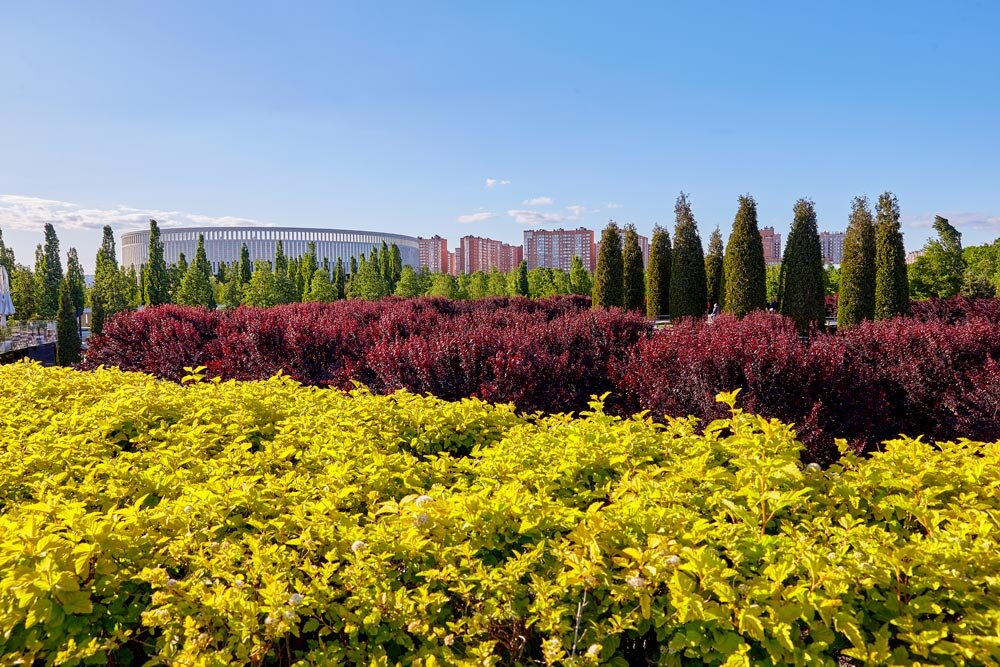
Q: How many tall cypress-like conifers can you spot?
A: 9